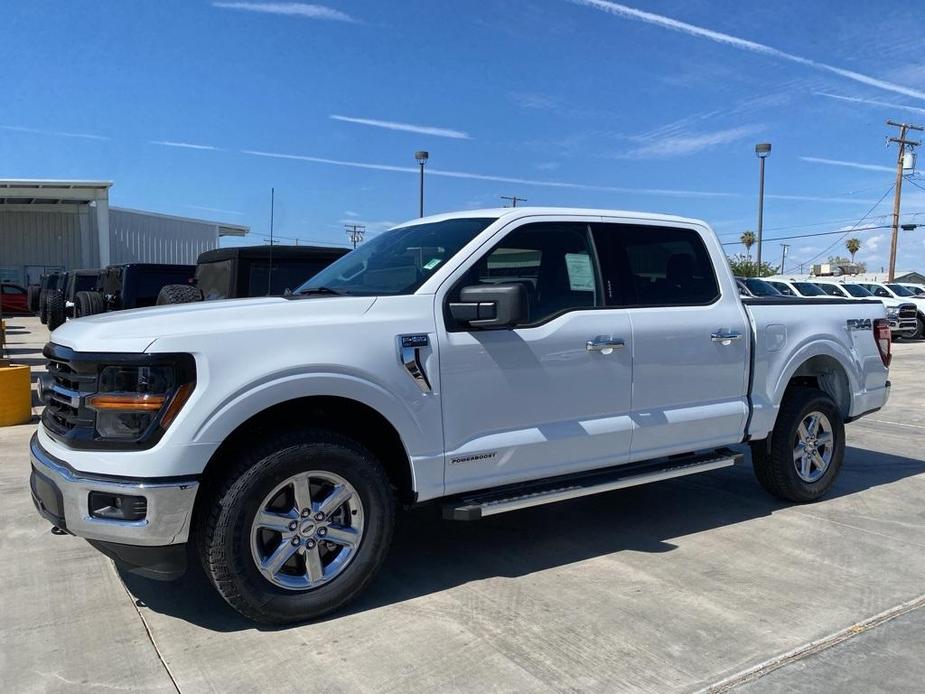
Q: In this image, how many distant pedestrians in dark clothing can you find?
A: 0